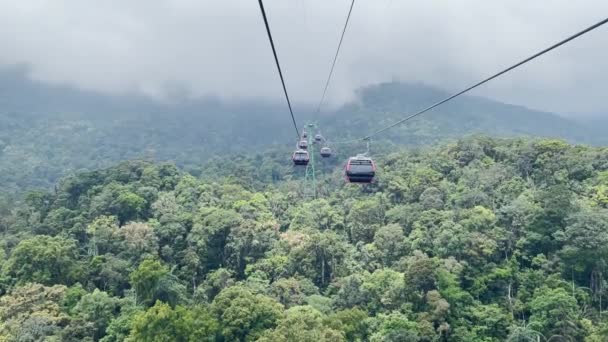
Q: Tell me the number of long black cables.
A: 3